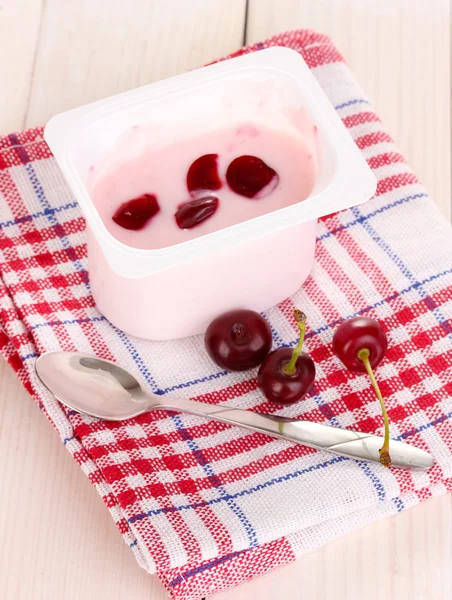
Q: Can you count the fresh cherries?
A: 3